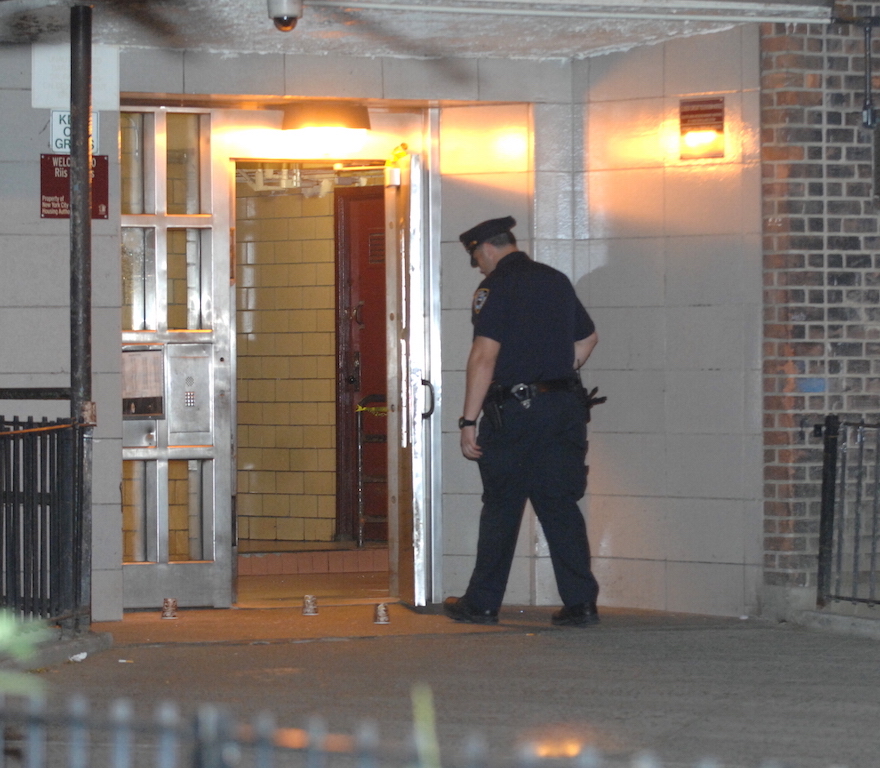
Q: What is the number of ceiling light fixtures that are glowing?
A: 1